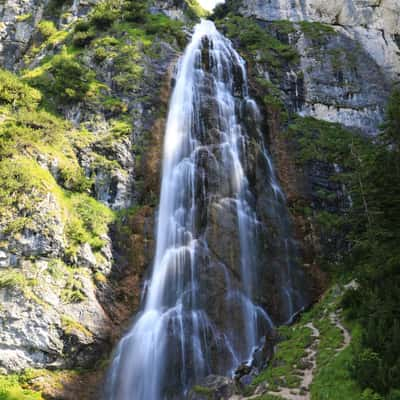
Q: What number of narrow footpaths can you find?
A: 2